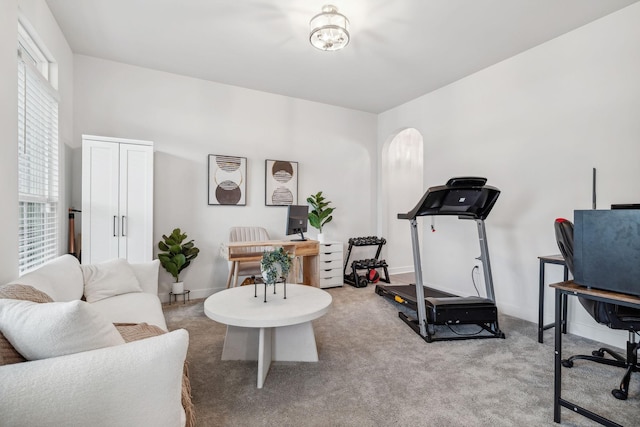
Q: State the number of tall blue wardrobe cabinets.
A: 0